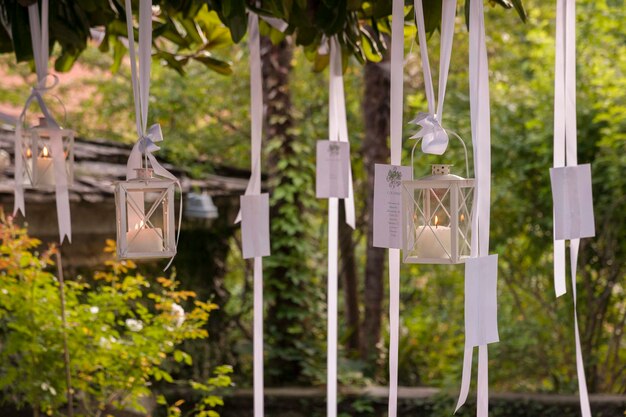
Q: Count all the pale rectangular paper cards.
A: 5